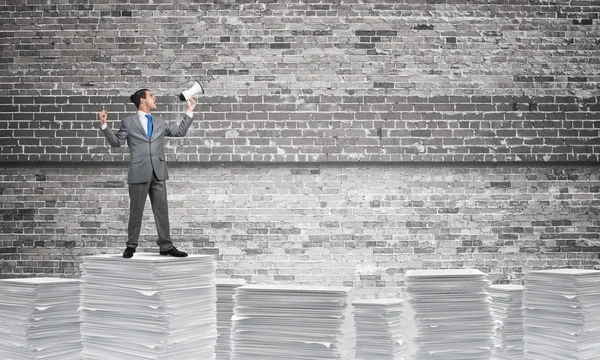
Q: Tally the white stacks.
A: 8